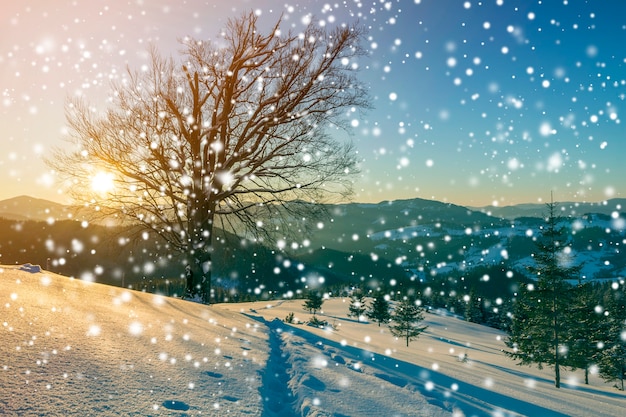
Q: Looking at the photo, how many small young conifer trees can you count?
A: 4